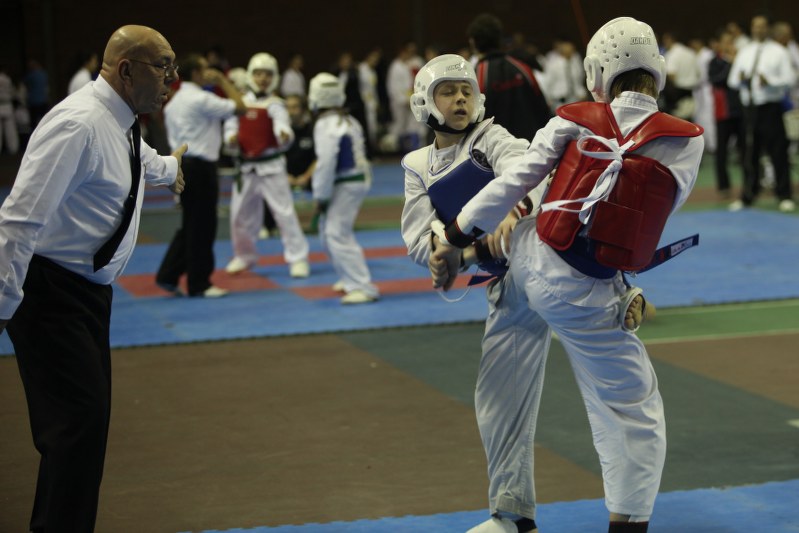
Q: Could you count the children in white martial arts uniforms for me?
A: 4